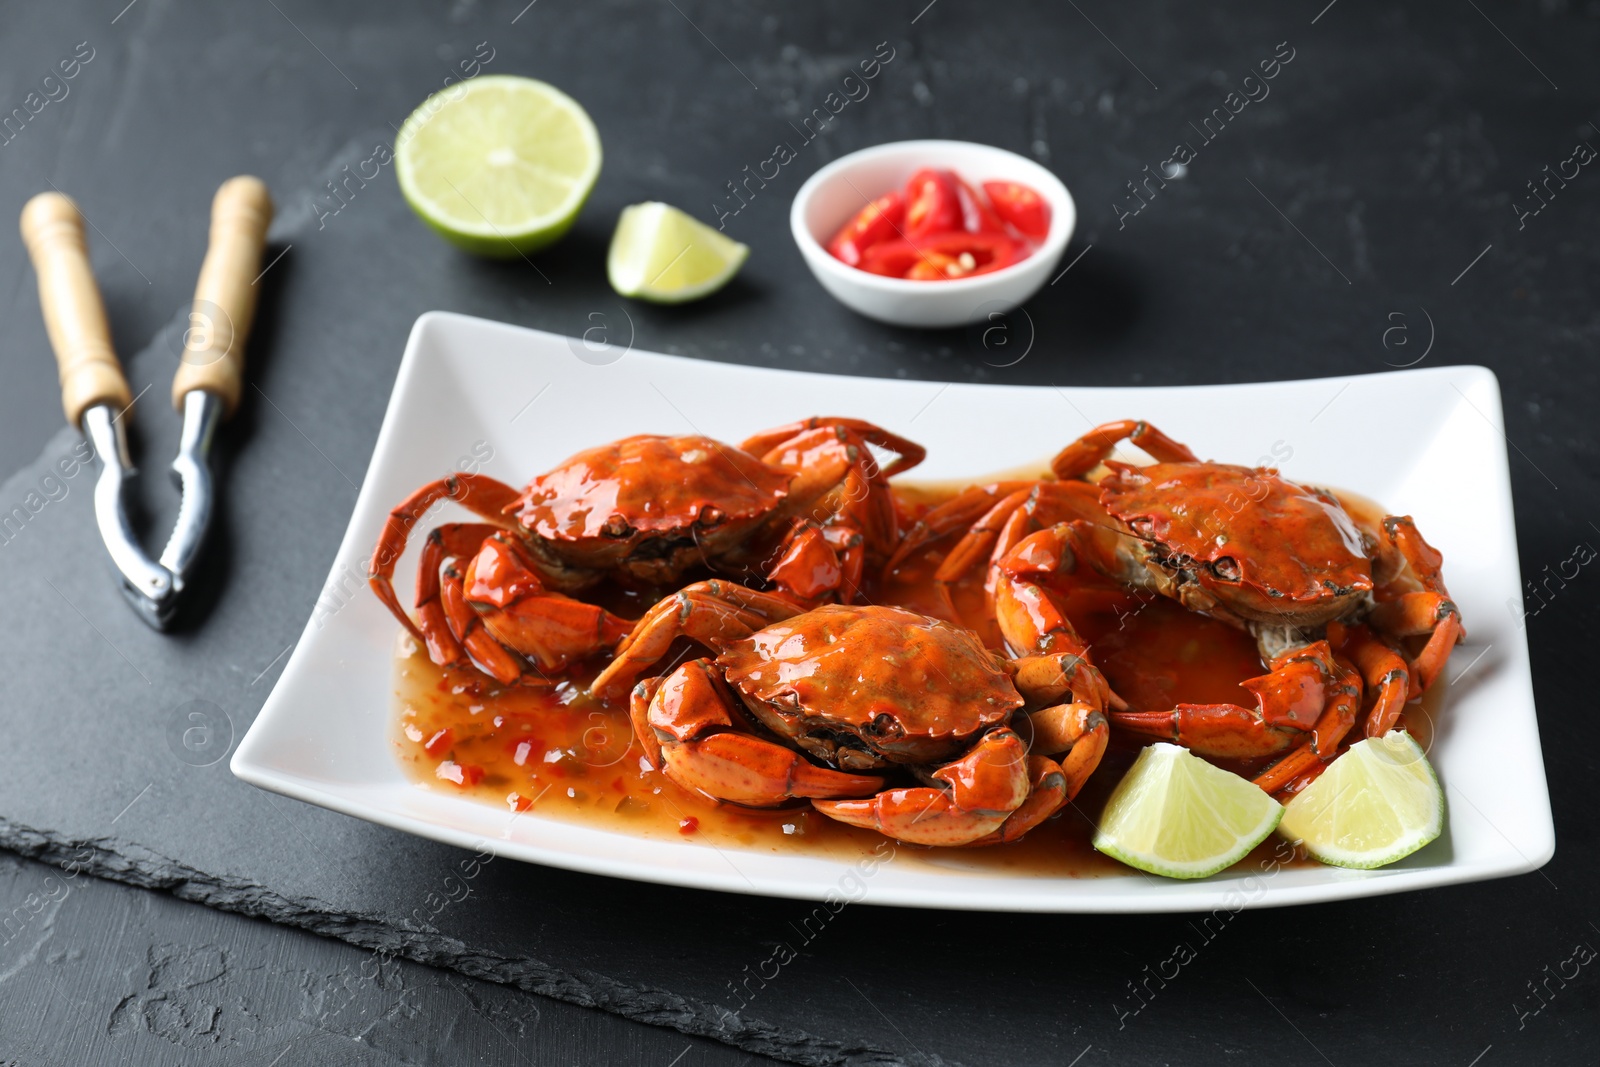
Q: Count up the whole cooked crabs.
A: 3